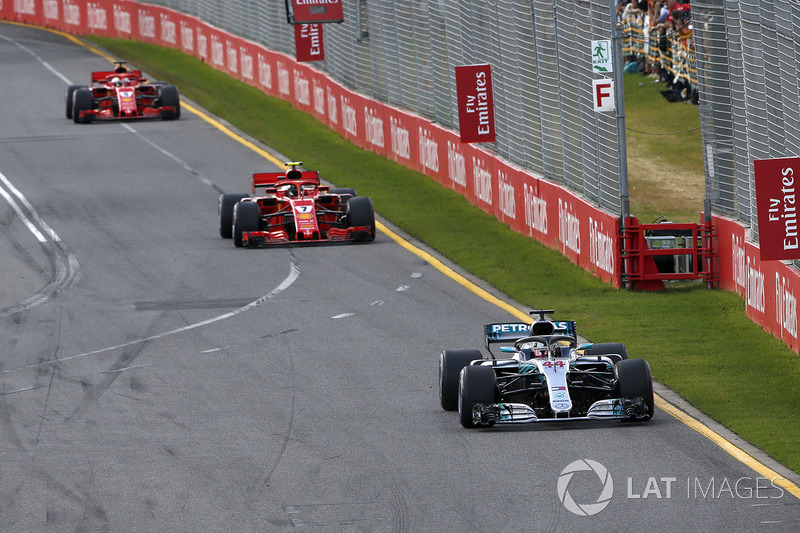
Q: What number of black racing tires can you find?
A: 12